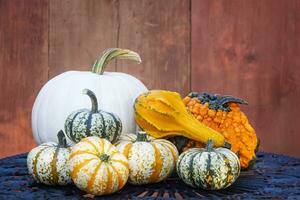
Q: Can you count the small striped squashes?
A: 5